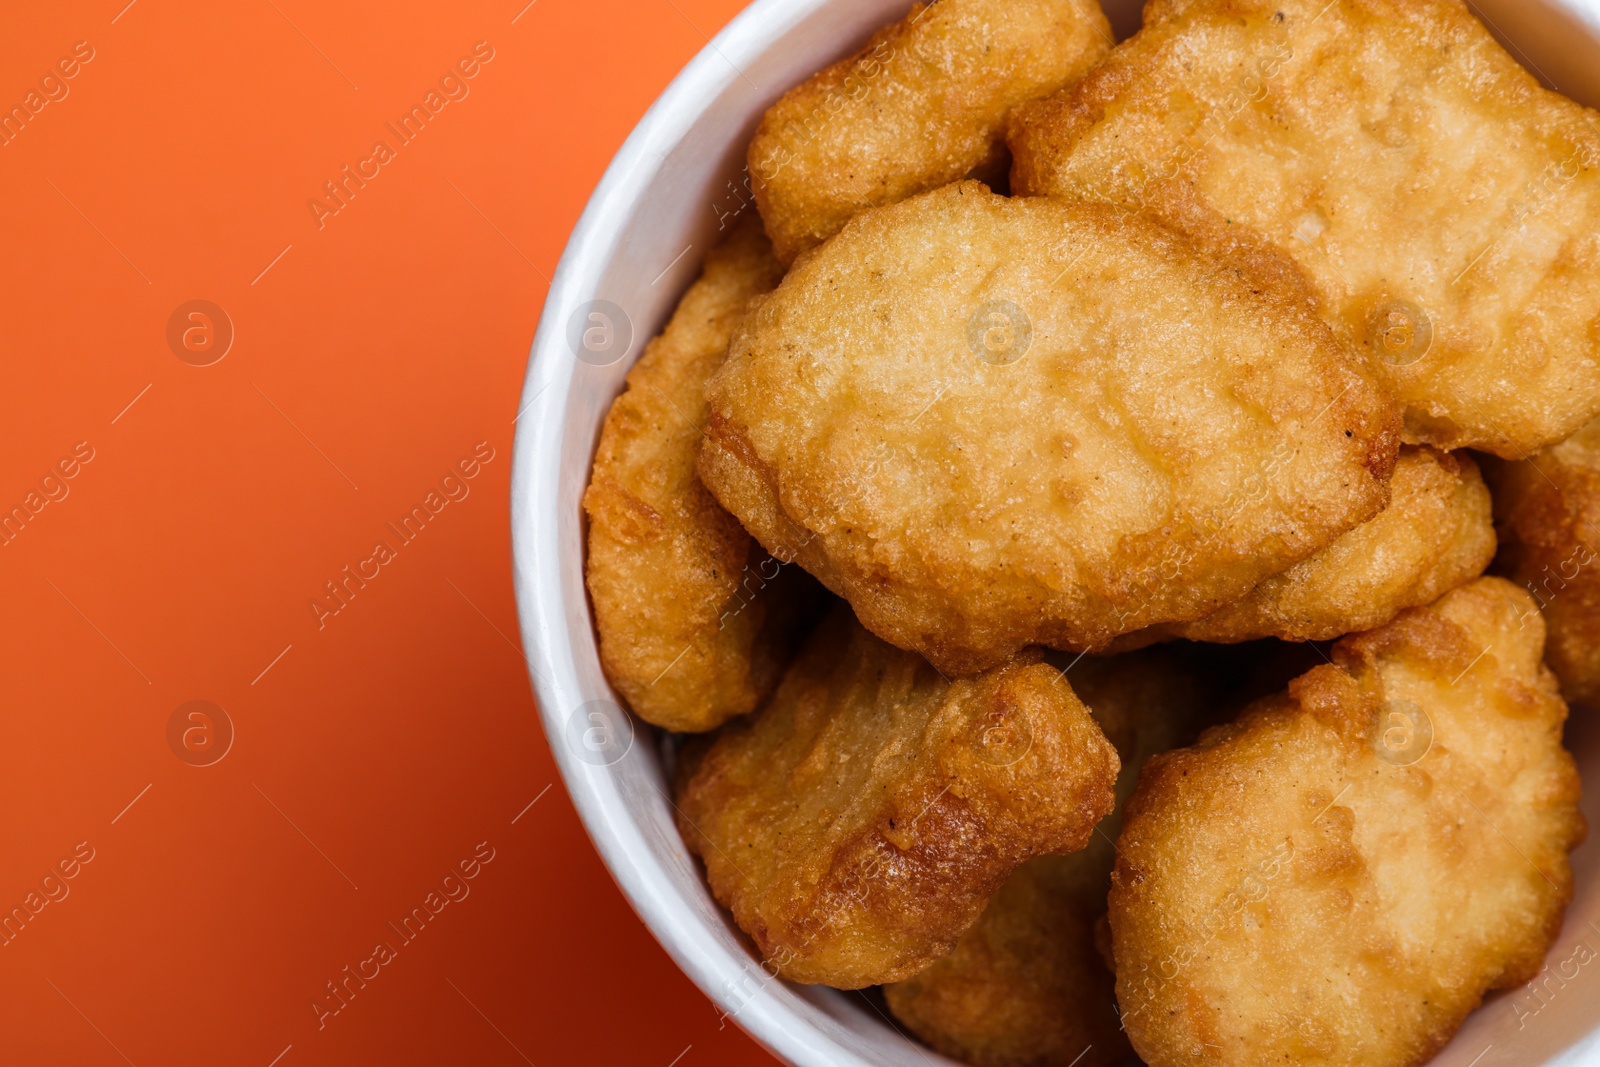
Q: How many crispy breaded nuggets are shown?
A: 9